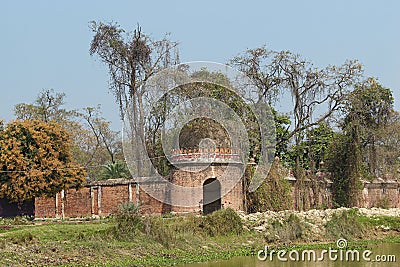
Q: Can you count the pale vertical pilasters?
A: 6